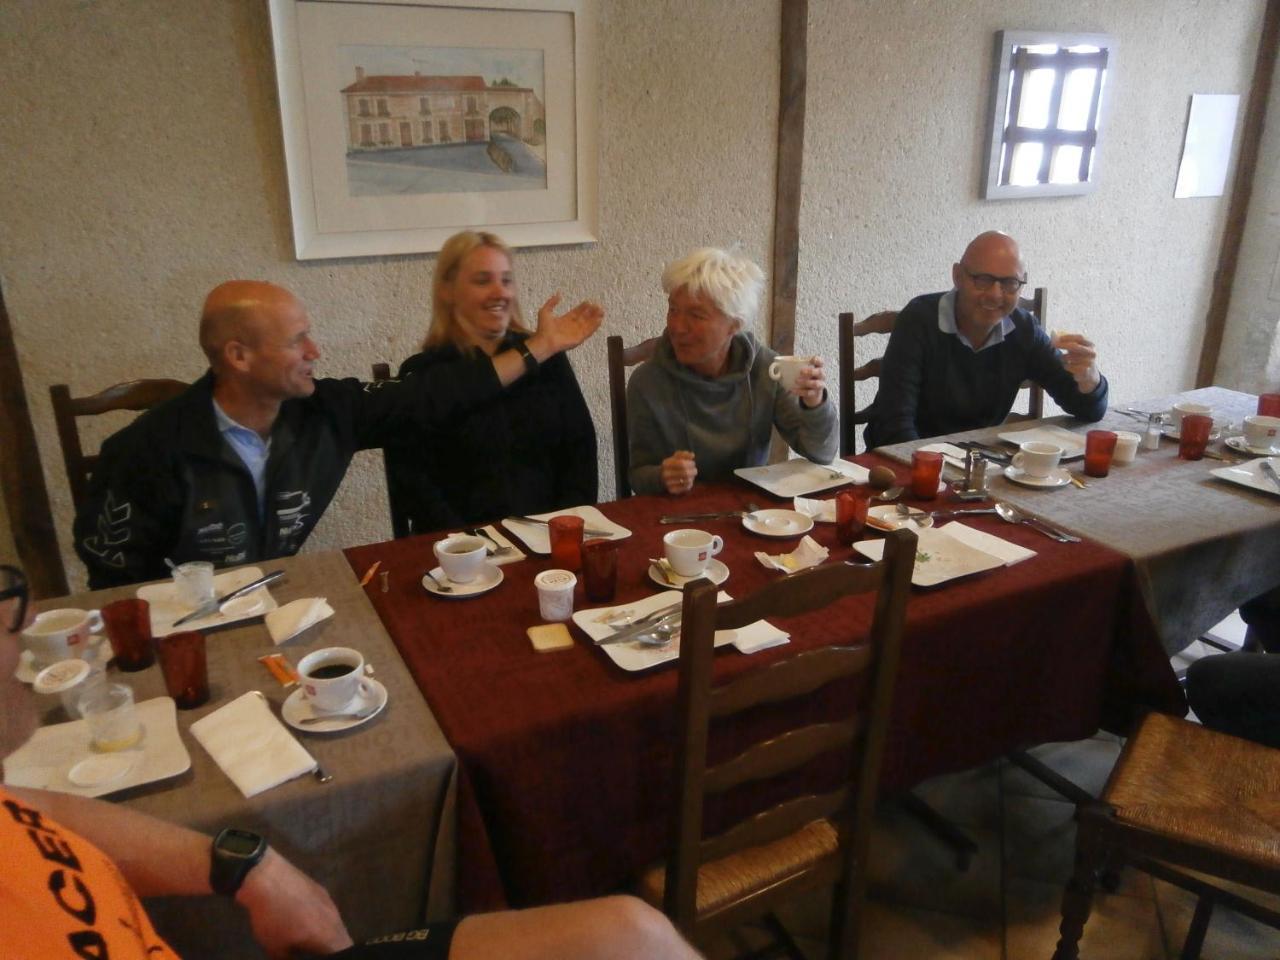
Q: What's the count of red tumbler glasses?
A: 9